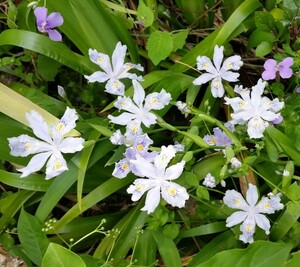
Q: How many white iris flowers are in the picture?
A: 7